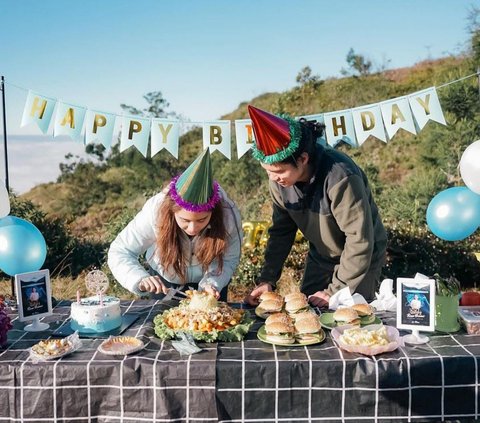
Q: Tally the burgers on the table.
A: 10